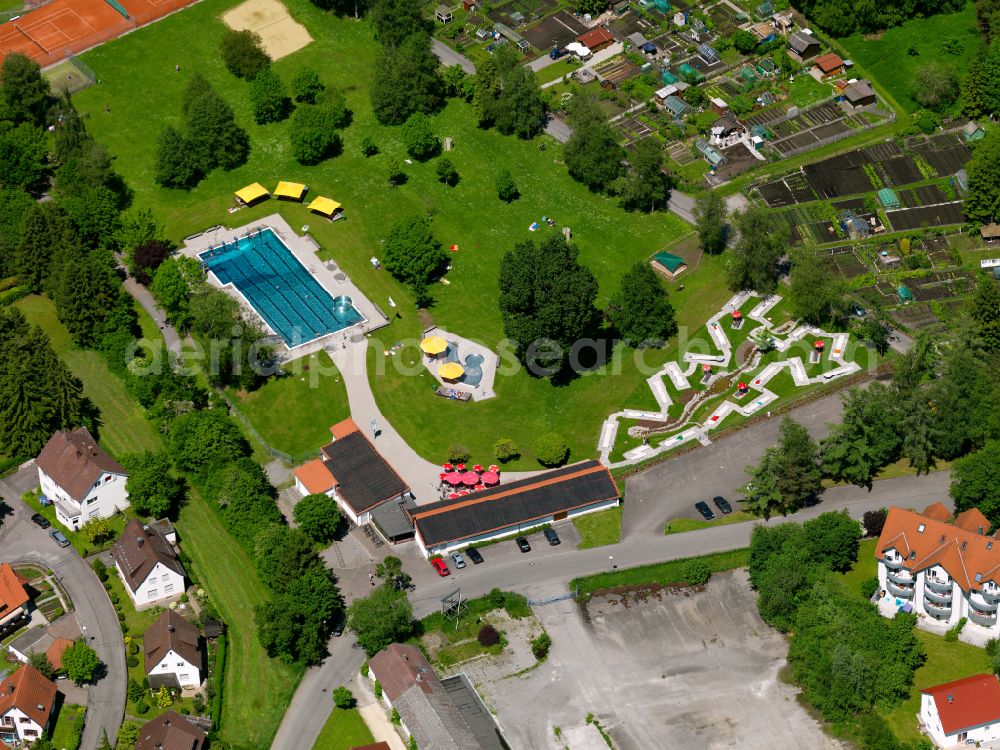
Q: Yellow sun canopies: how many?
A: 5